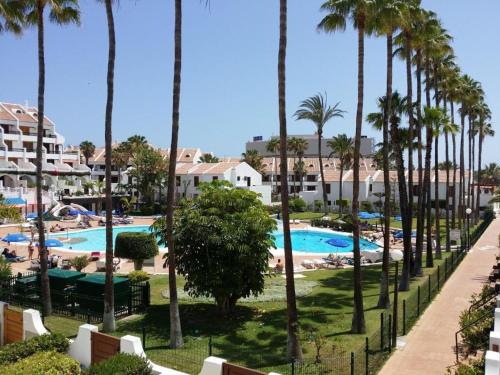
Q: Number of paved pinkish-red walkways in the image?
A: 1